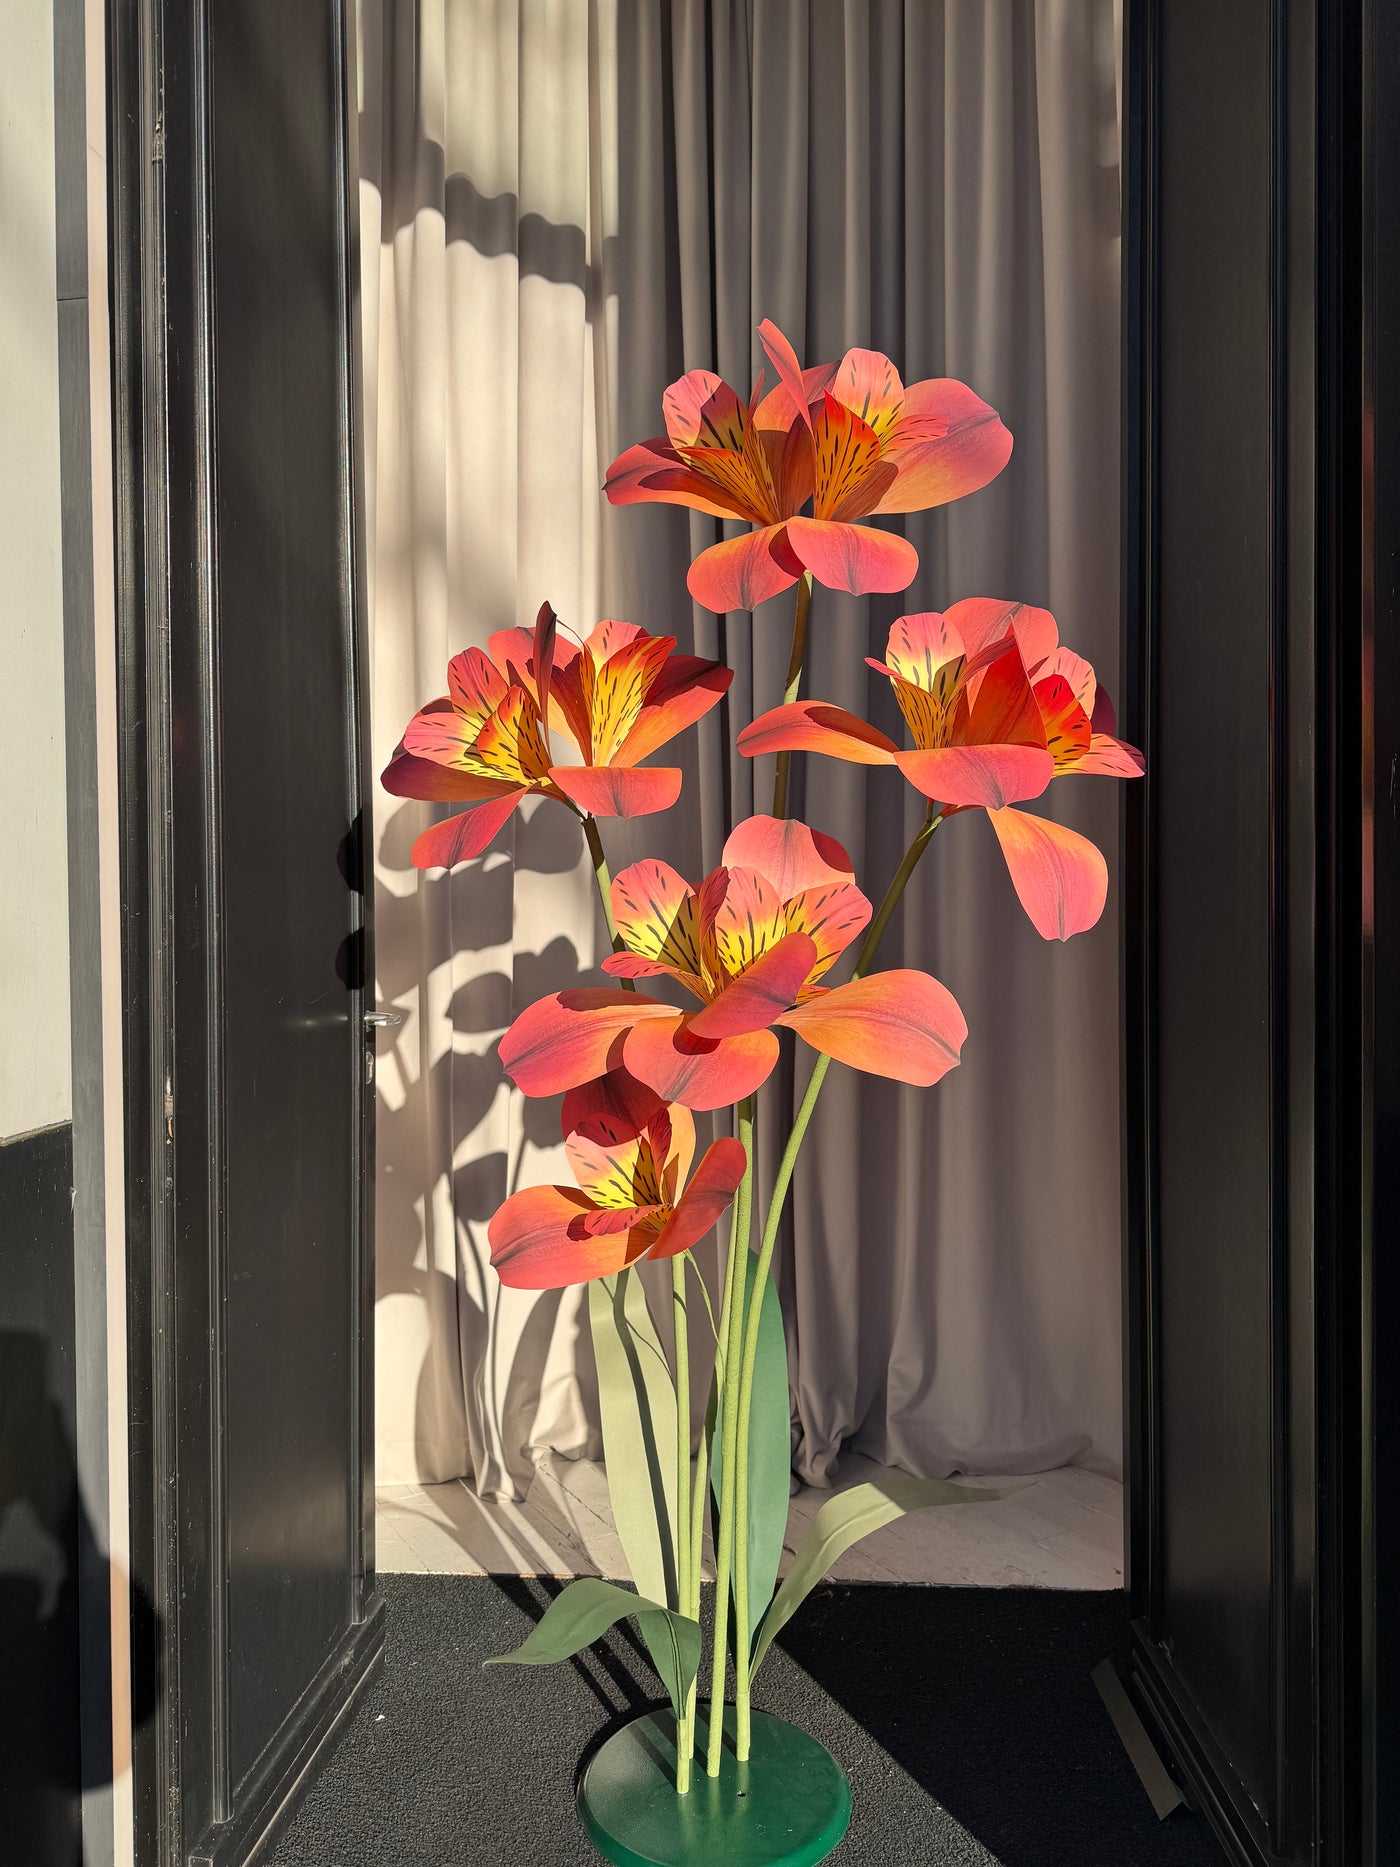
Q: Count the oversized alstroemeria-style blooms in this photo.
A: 5